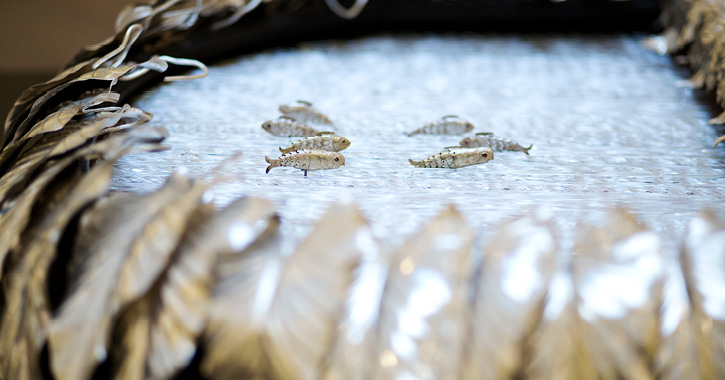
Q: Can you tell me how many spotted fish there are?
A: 7